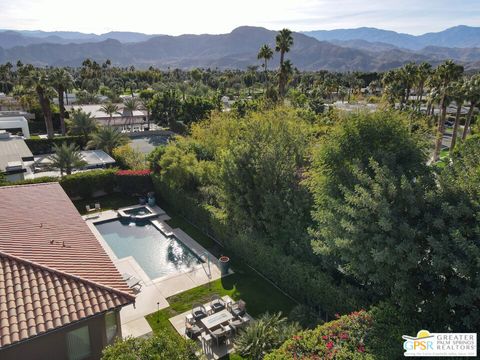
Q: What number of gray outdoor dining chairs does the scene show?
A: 6